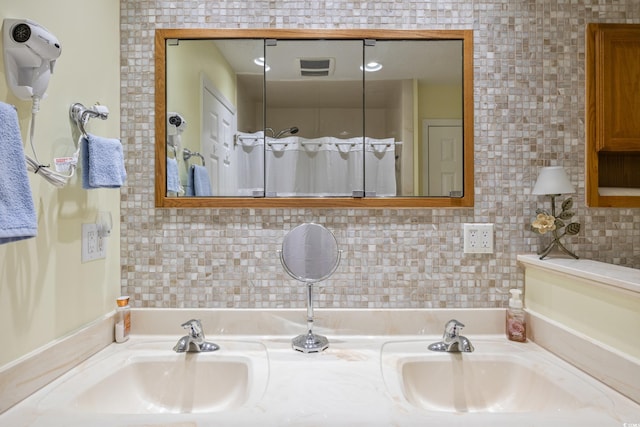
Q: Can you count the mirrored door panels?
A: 3